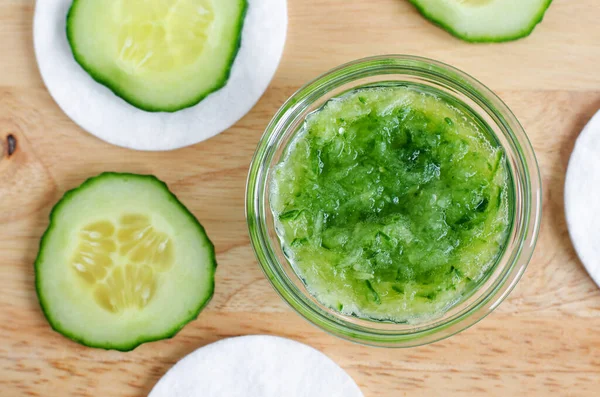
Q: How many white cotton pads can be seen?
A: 3